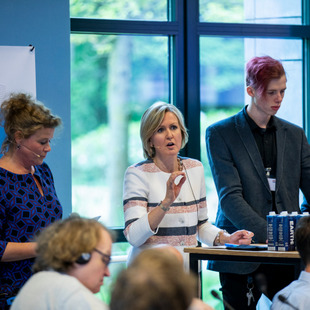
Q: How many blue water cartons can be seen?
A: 4